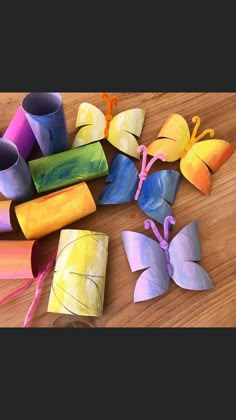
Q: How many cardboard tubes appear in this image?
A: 8